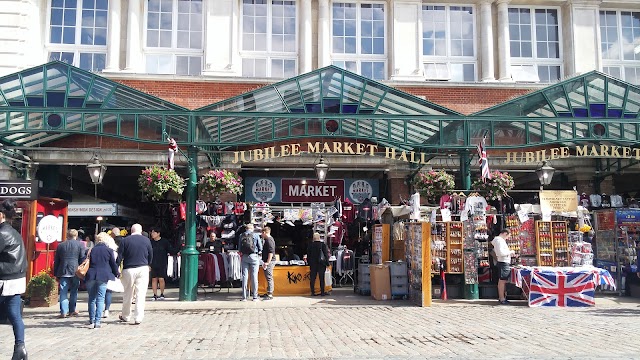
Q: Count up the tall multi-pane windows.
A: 7